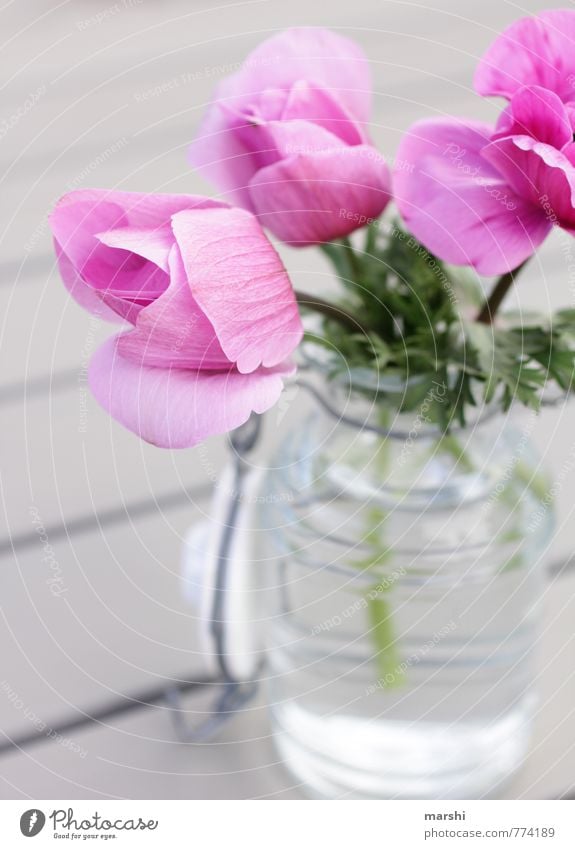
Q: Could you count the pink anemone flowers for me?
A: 3